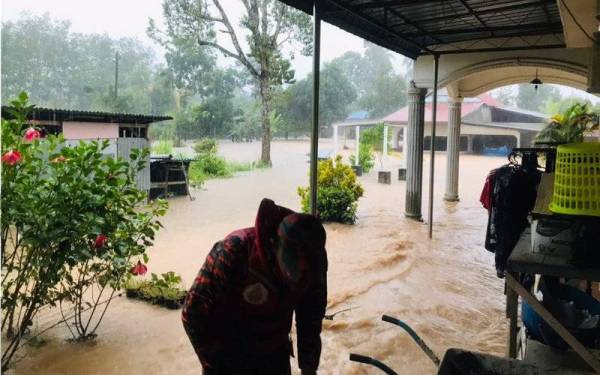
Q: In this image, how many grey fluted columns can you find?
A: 2